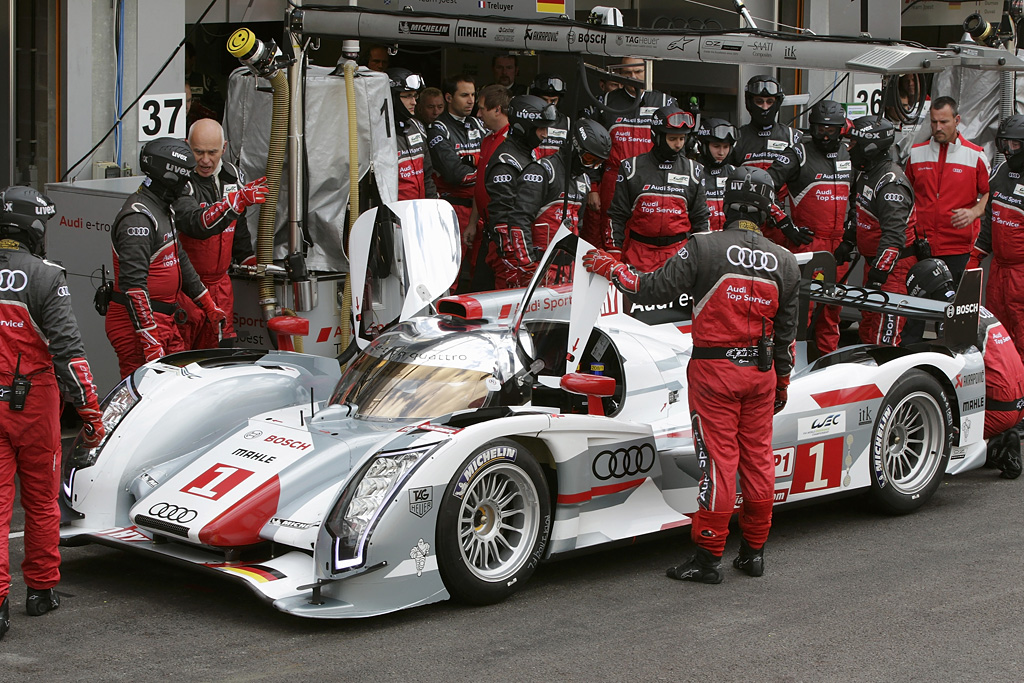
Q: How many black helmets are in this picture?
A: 14